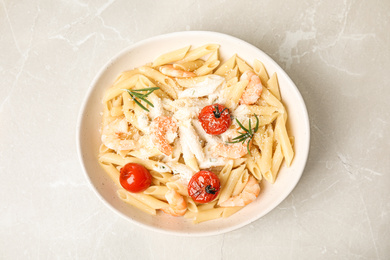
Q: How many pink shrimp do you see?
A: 7